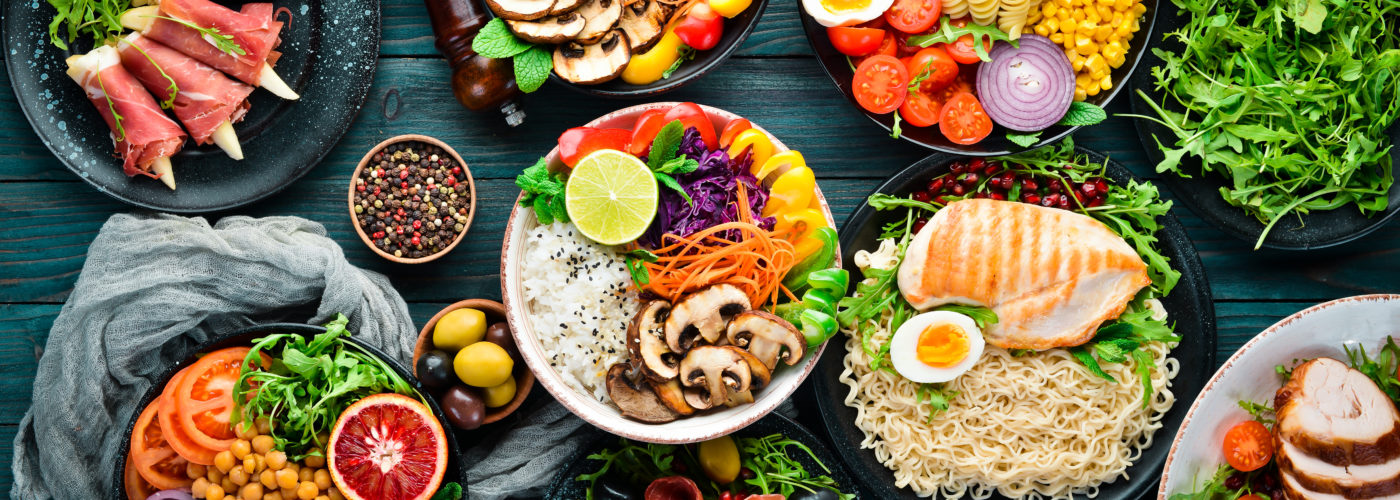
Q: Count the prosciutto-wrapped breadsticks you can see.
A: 3